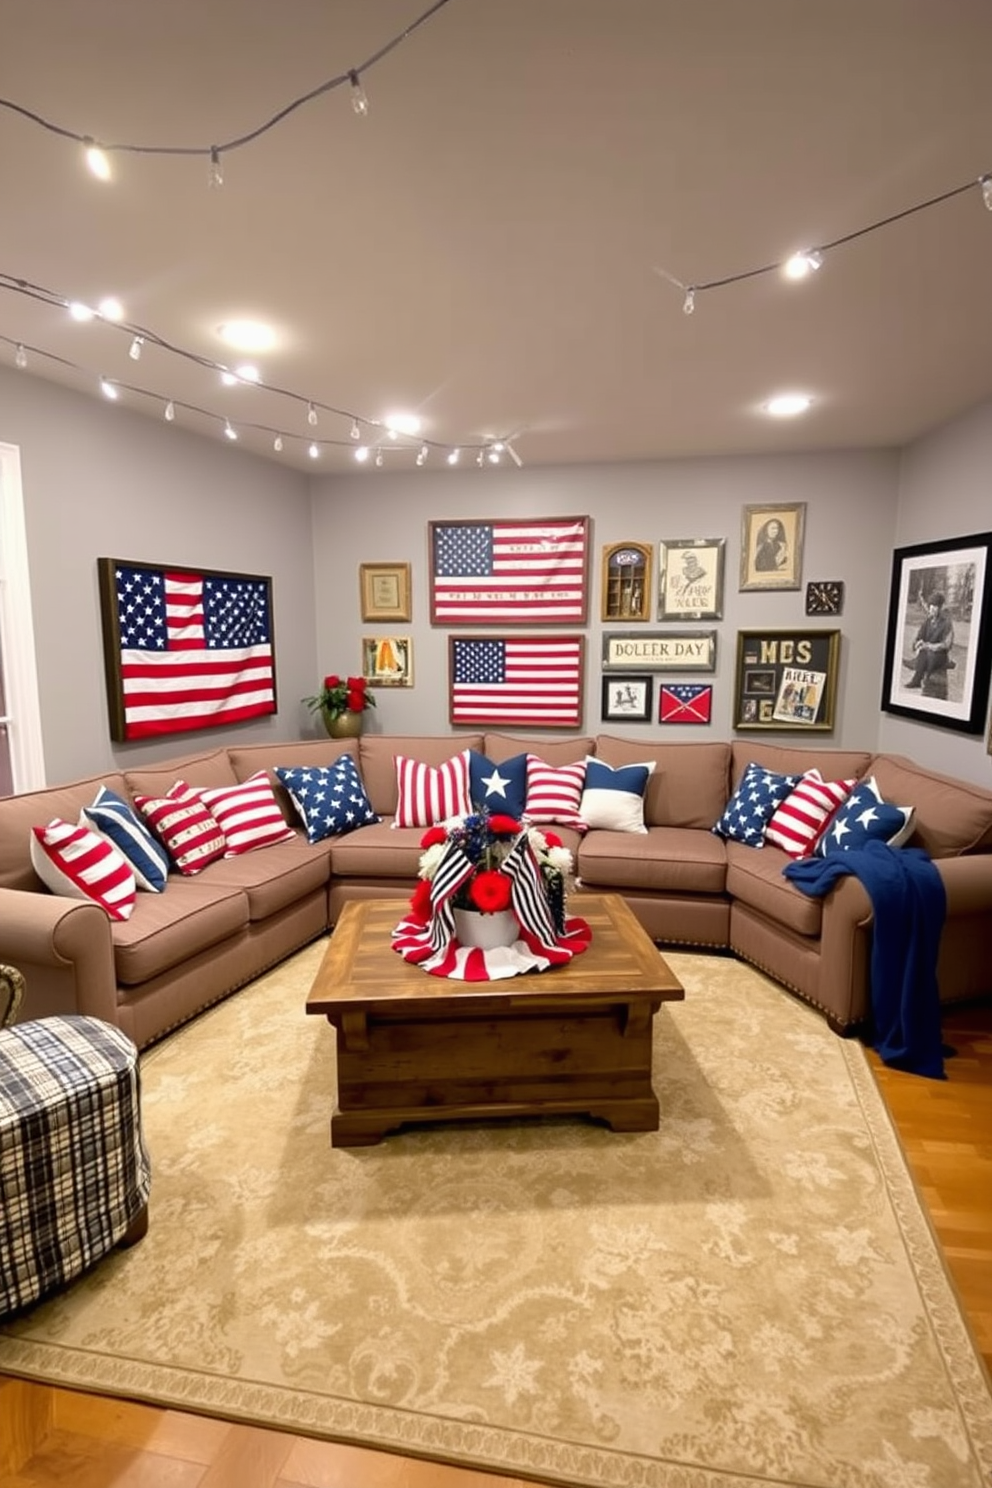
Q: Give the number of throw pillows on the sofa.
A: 12